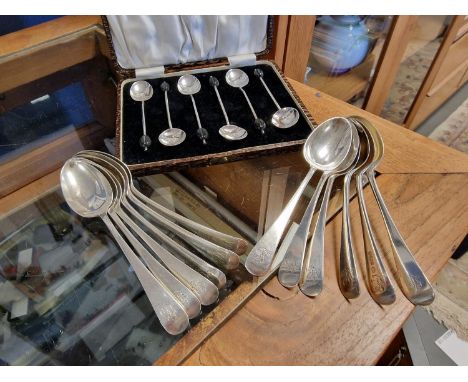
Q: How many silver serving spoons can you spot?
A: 12